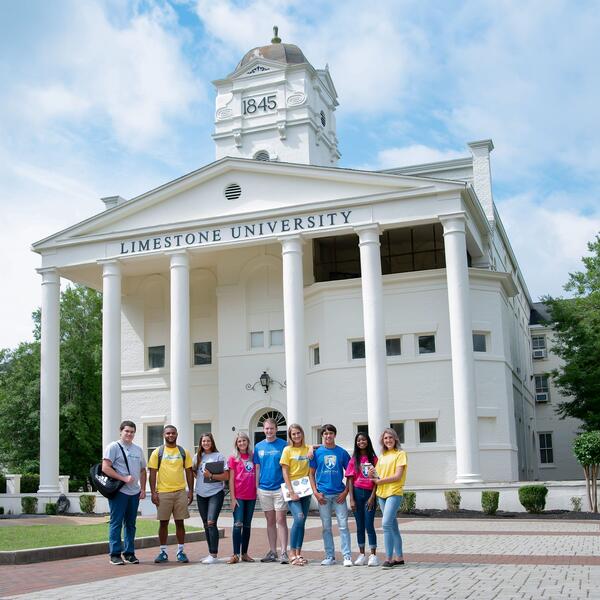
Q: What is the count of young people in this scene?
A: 9